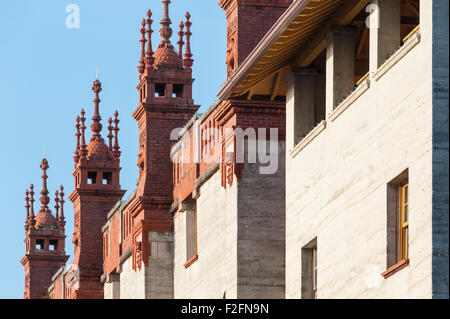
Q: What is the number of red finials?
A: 15